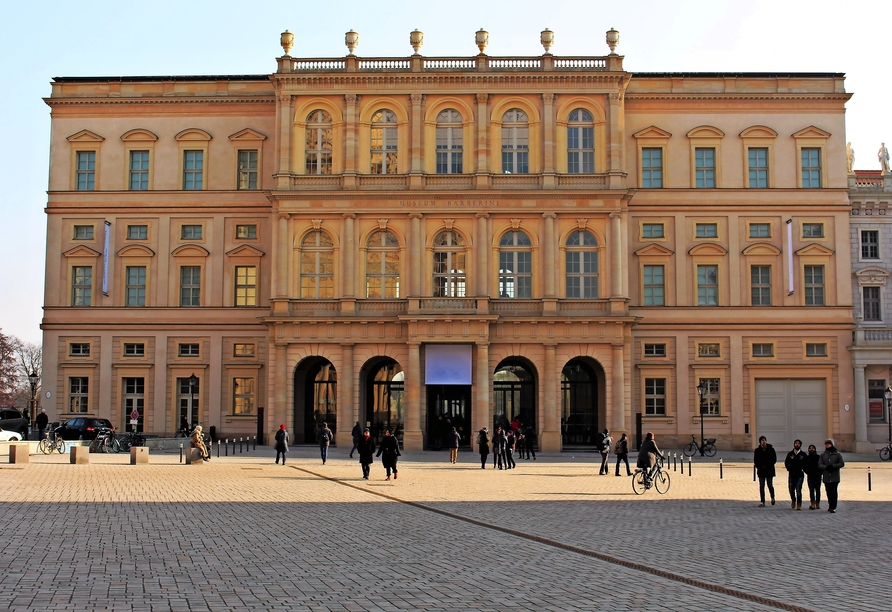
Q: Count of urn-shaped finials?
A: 6